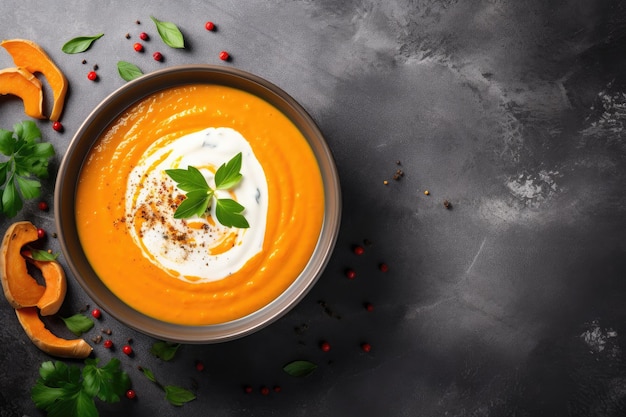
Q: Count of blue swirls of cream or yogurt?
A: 0